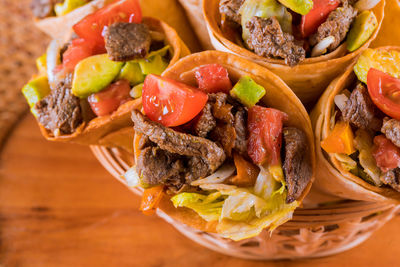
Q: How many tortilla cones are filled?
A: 5